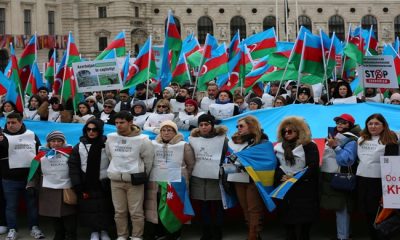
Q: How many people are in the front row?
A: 10